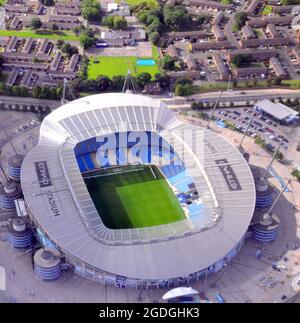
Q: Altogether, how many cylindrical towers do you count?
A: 6